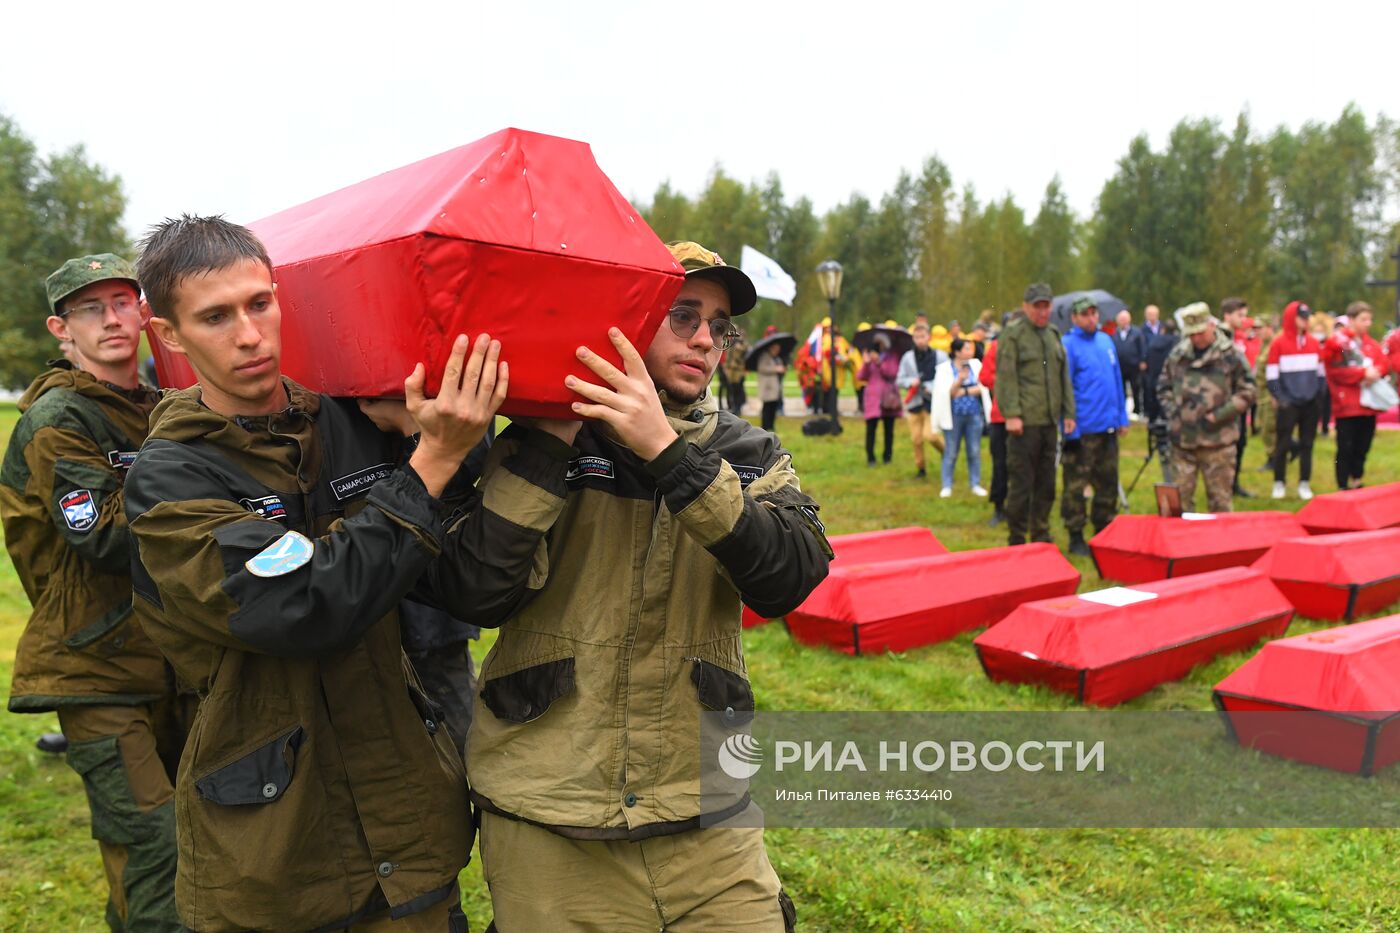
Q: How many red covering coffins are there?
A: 8